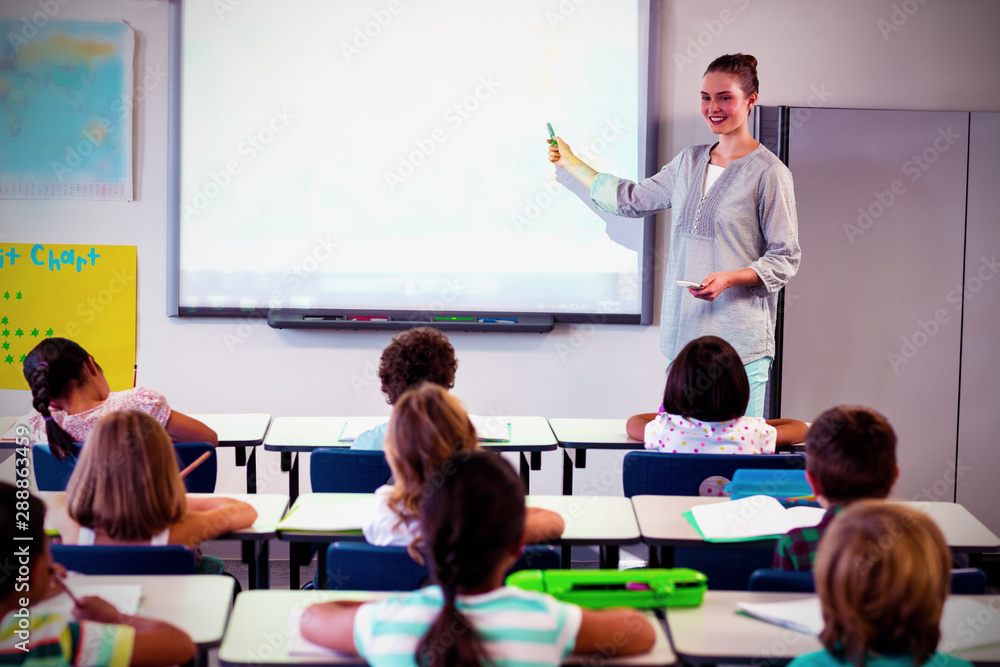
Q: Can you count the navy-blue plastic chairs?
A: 6